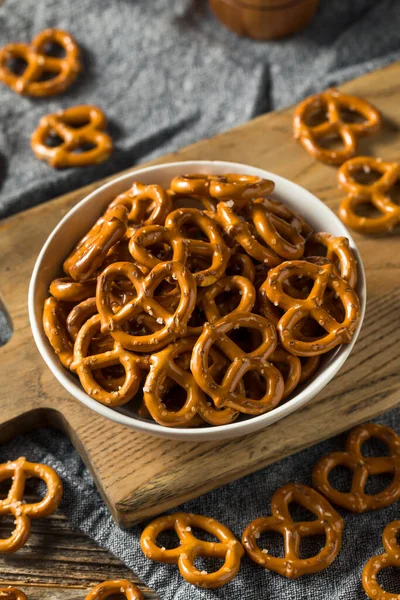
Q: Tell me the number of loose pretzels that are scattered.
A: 11